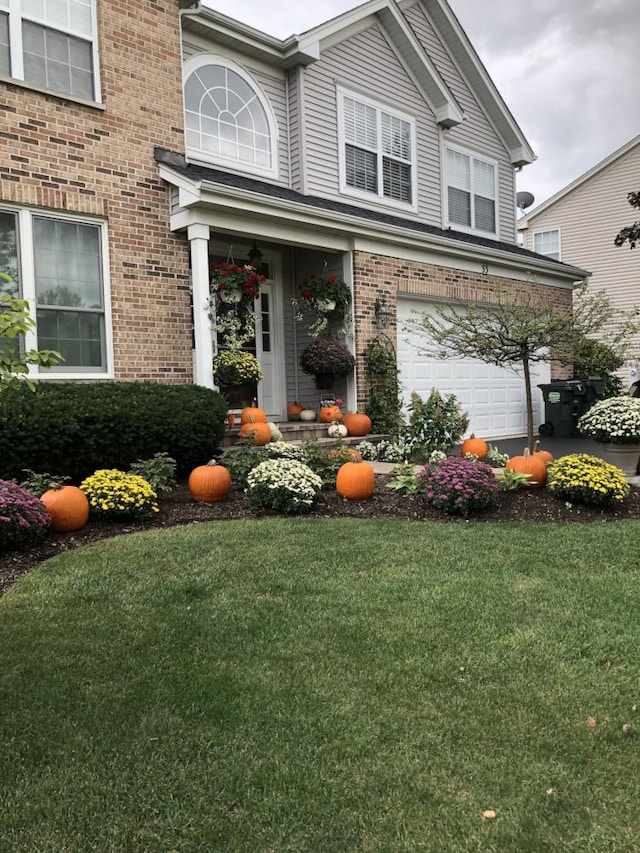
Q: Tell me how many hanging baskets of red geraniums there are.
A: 2